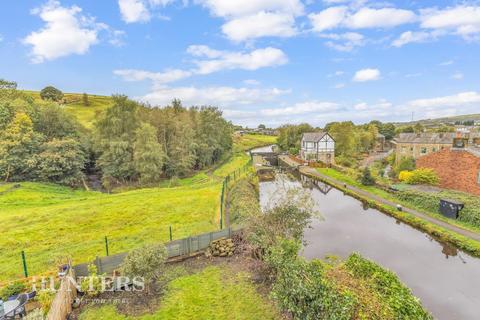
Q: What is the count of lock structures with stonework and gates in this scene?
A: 1